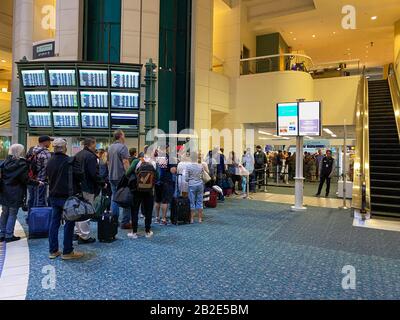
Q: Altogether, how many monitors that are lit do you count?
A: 14